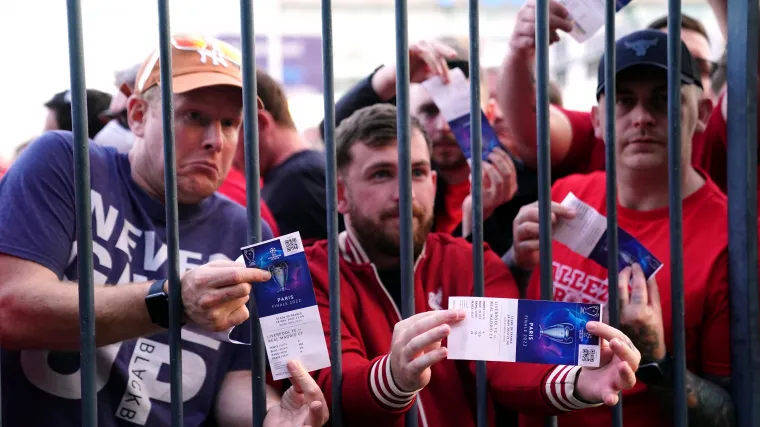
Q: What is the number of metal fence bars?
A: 10